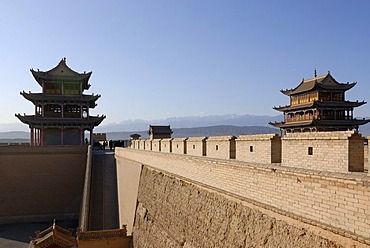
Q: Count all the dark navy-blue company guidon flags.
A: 0